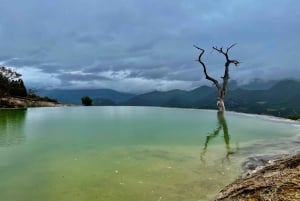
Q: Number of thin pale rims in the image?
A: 1